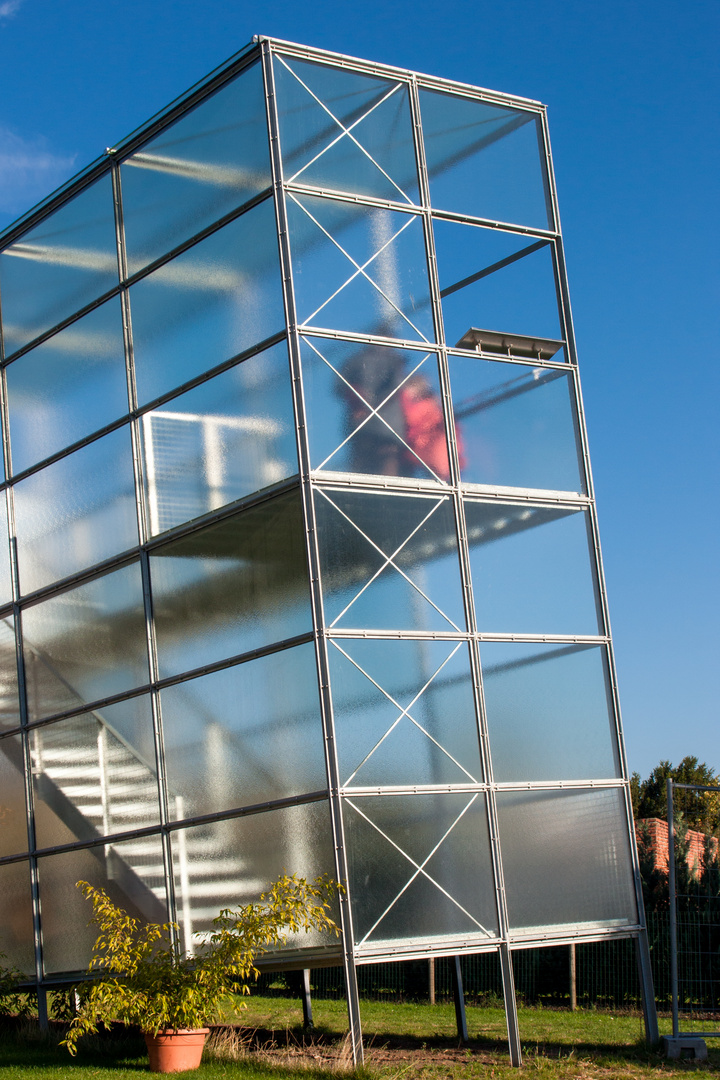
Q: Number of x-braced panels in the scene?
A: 6